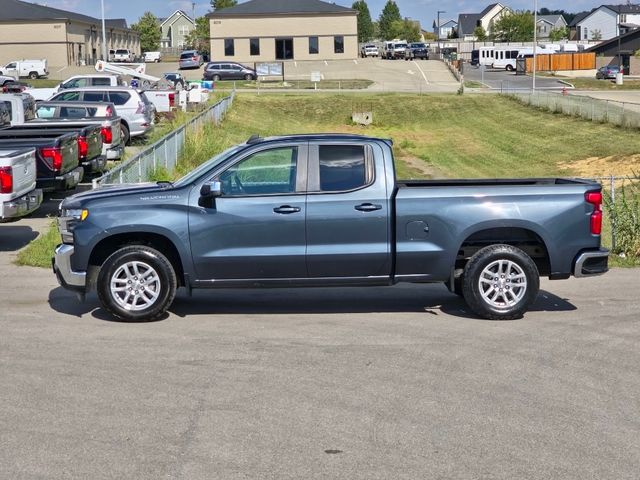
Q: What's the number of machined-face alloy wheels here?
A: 2